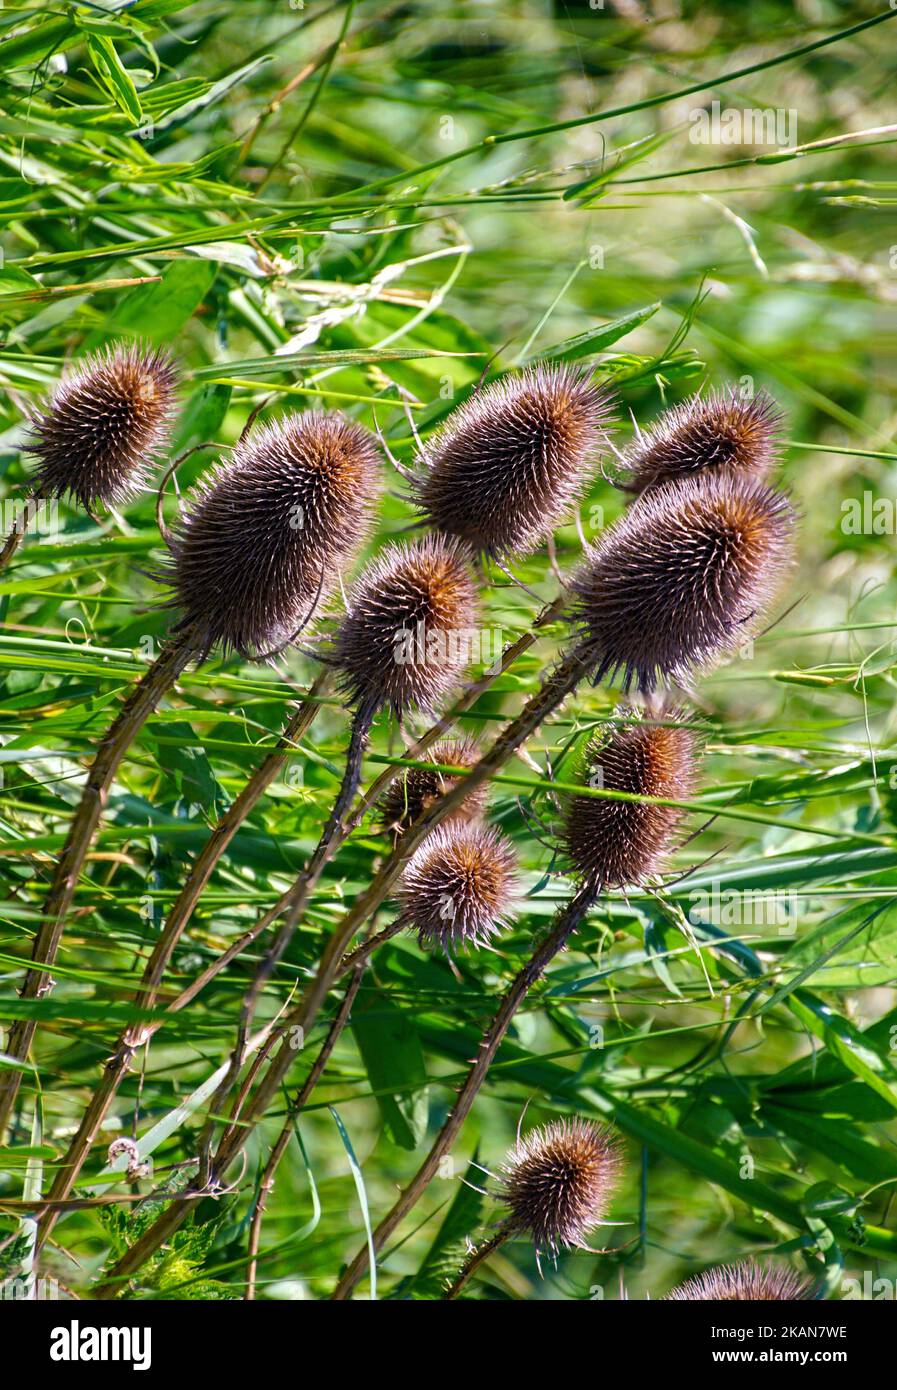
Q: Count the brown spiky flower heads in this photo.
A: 11